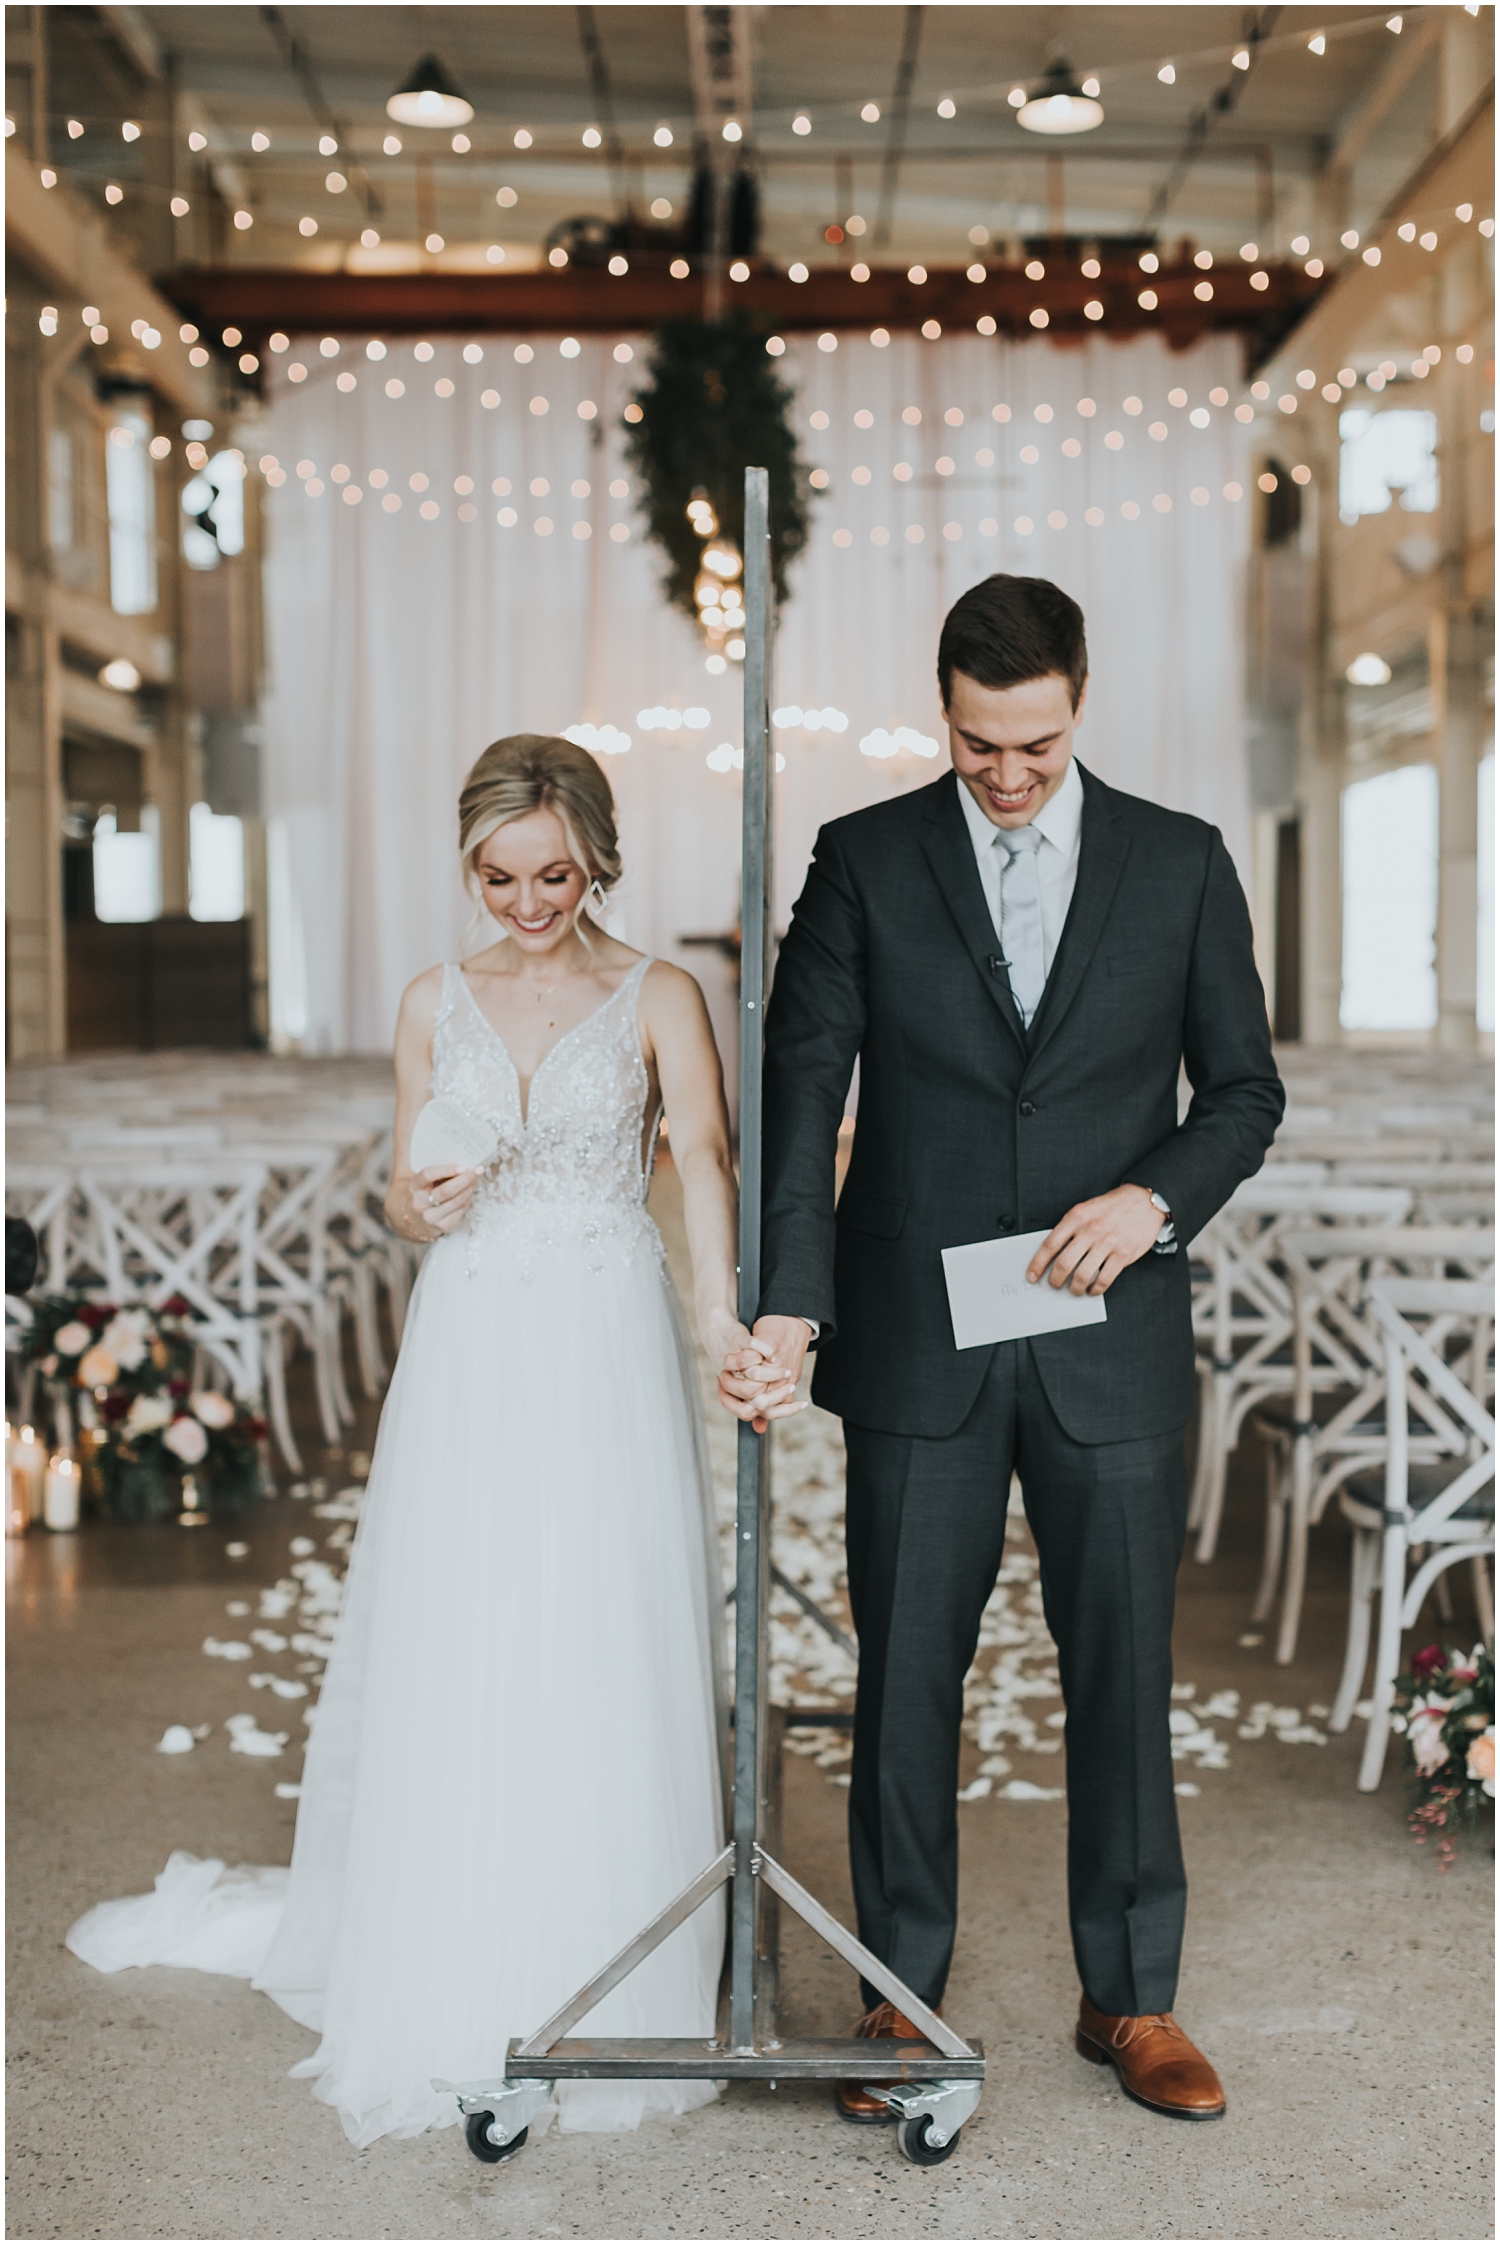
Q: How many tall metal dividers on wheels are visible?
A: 1